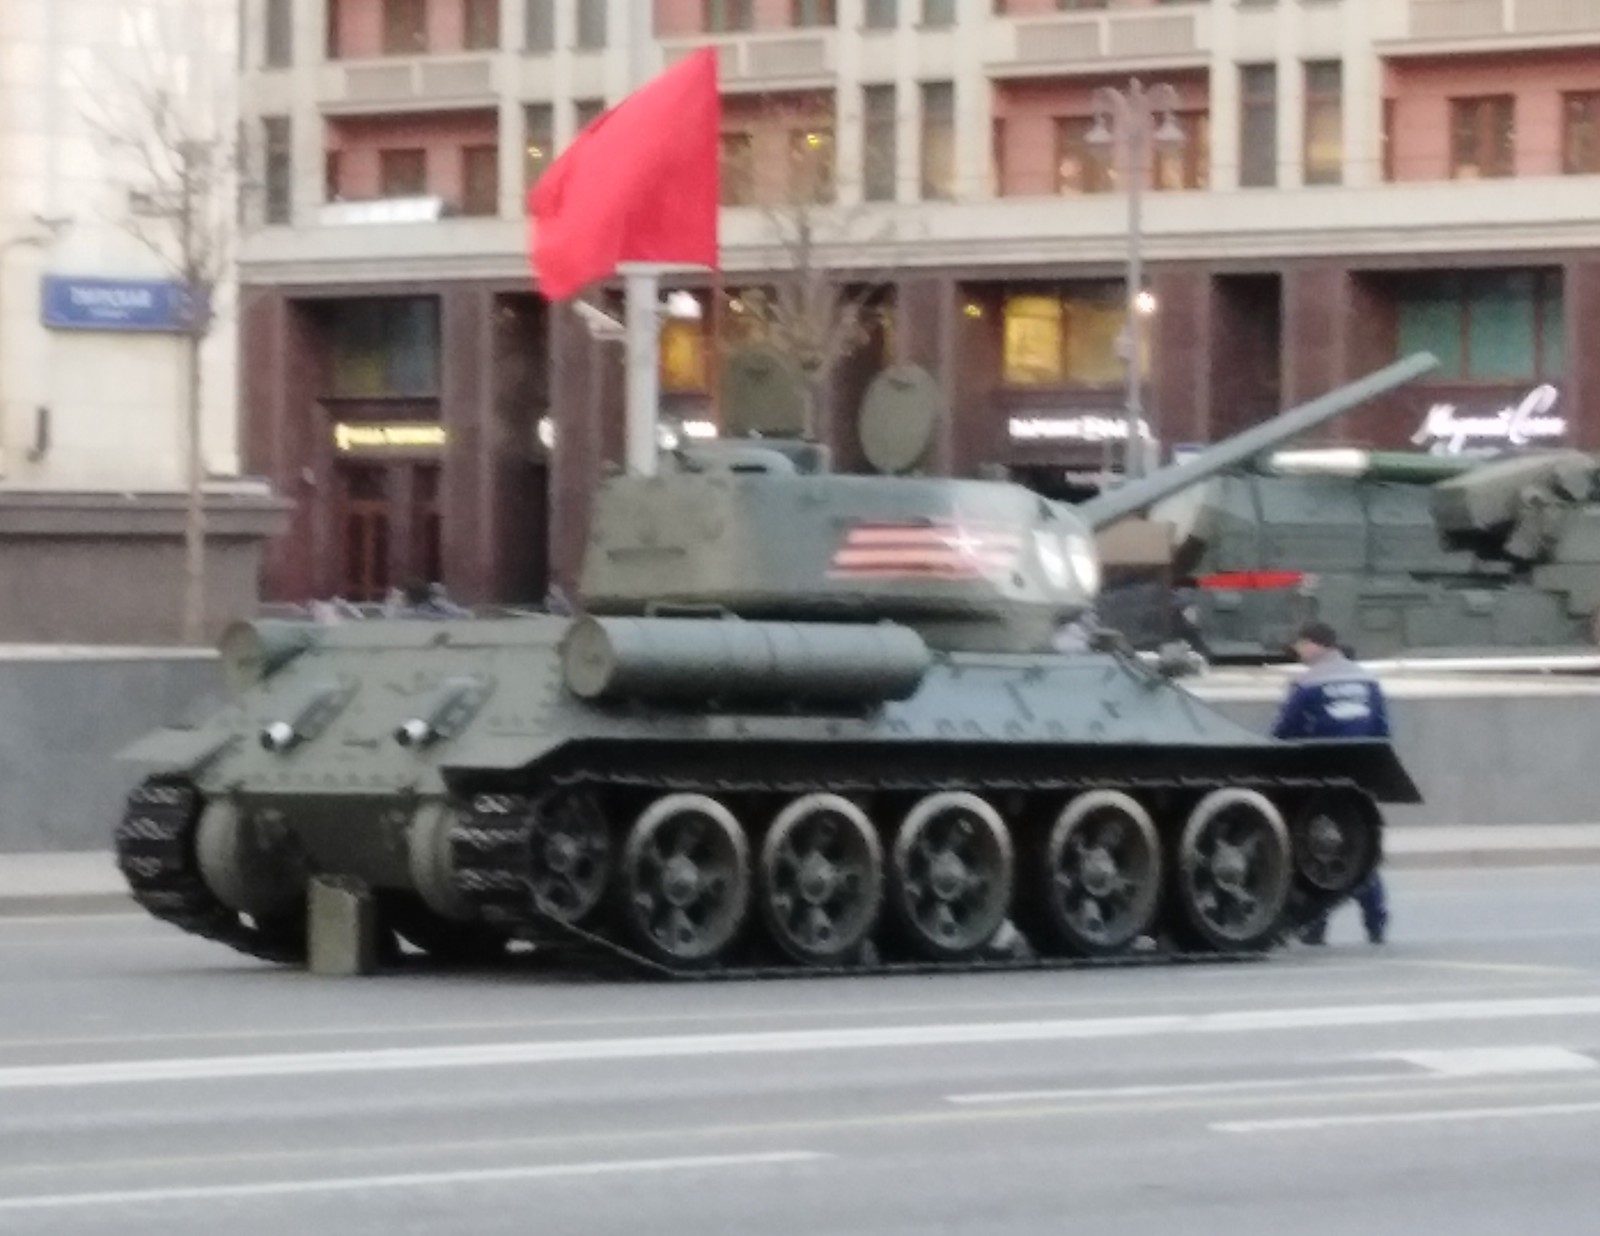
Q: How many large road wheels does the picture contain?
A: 5